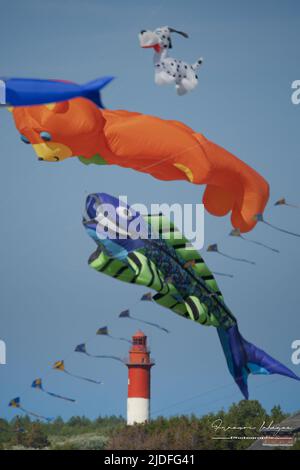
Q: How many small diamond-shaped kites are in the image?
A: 12